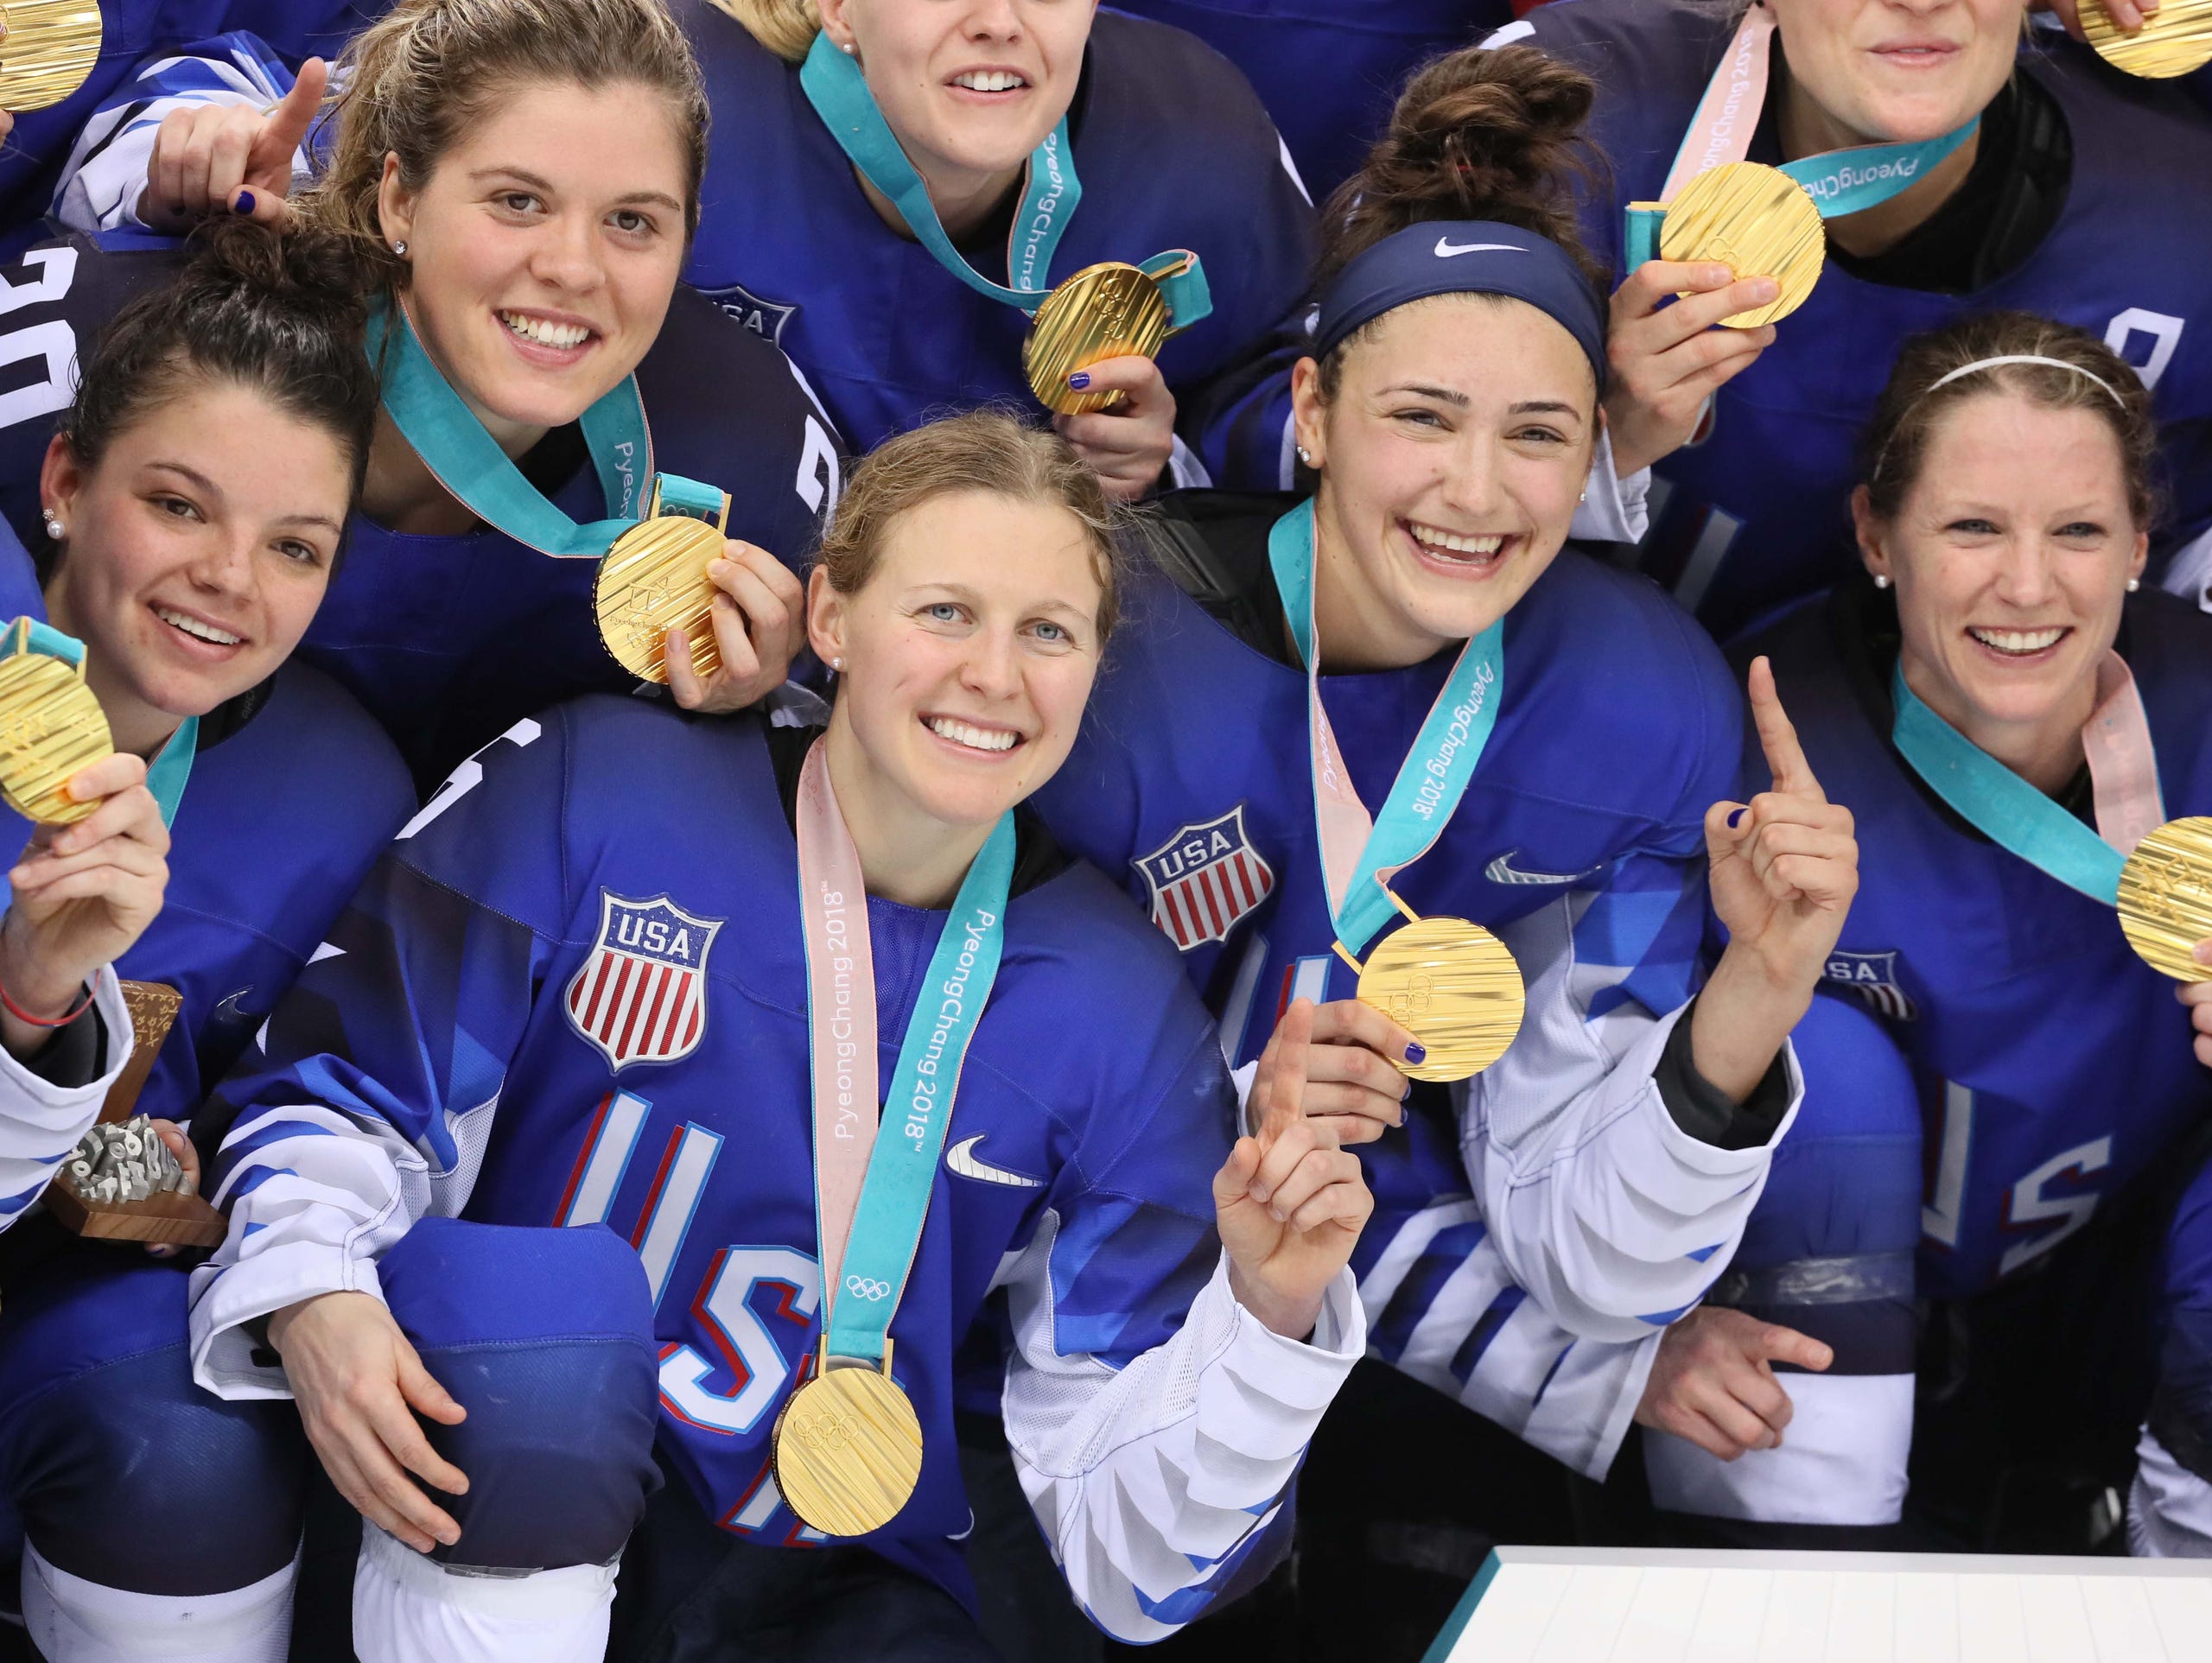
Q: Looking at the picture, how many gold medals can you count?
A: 9